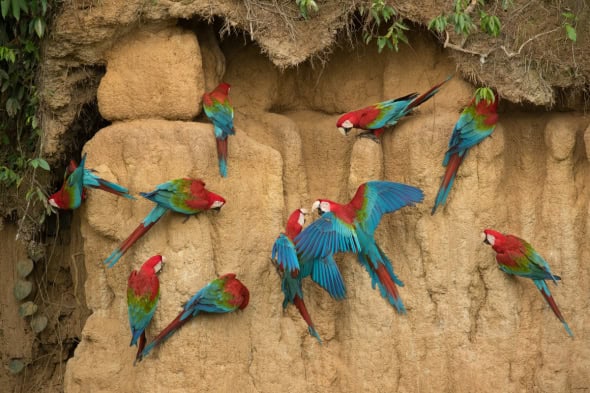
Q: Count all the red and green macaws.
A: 10